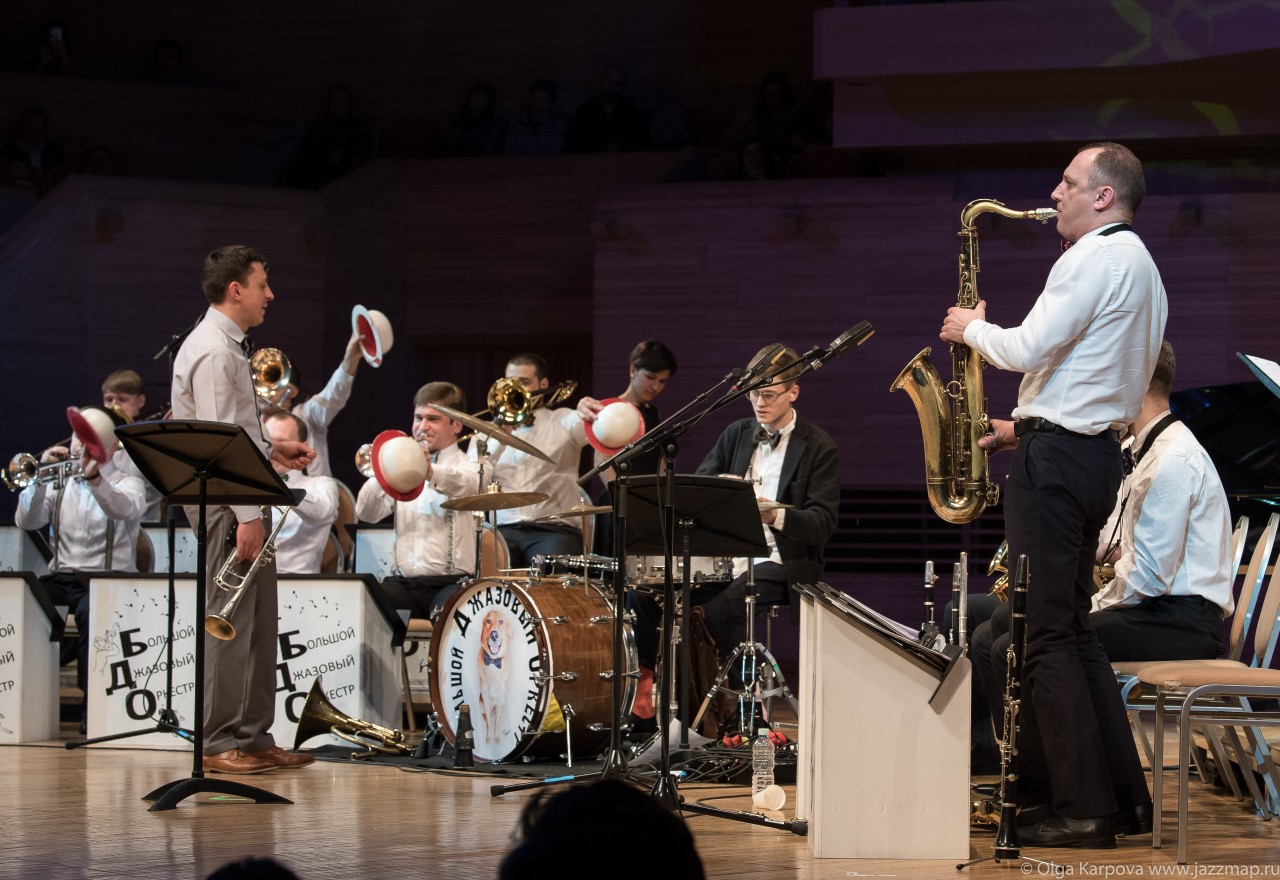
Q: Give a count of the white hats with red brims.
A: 4